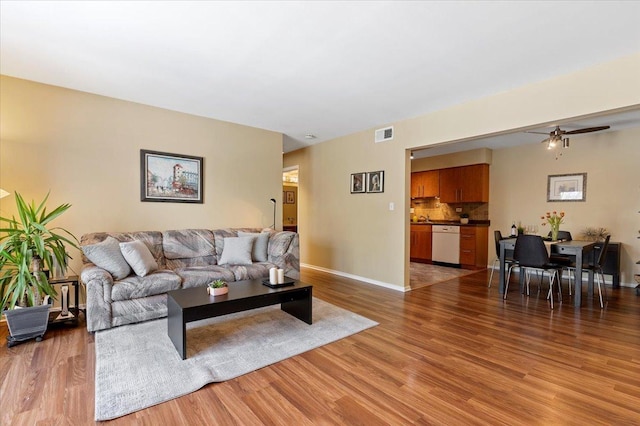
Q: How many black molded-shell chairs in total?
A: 4